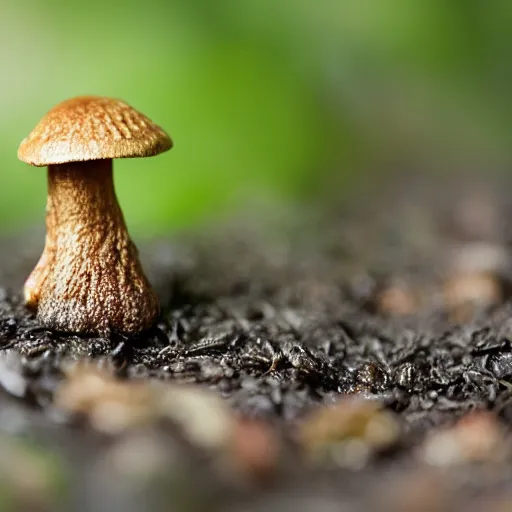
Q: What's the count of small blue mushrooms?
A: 0